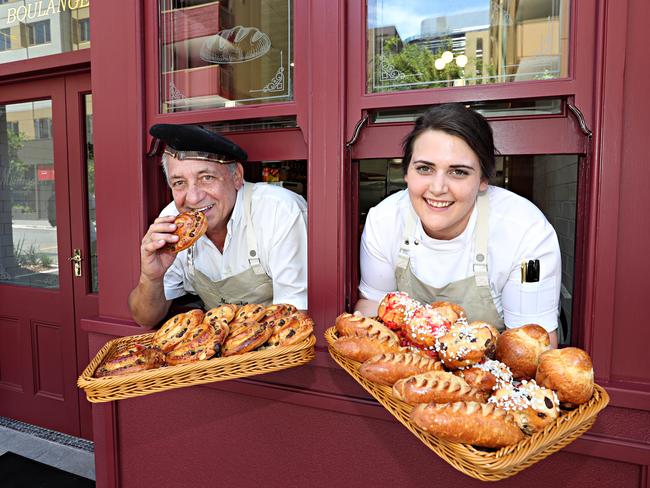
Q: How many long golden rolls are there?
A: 5